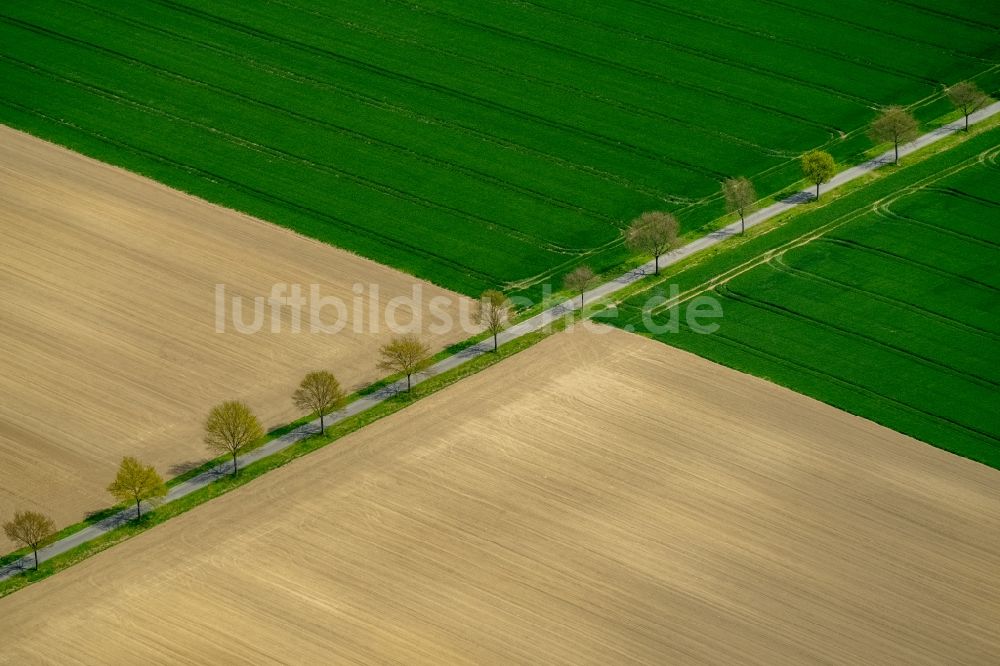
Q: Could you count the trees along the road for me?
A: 12